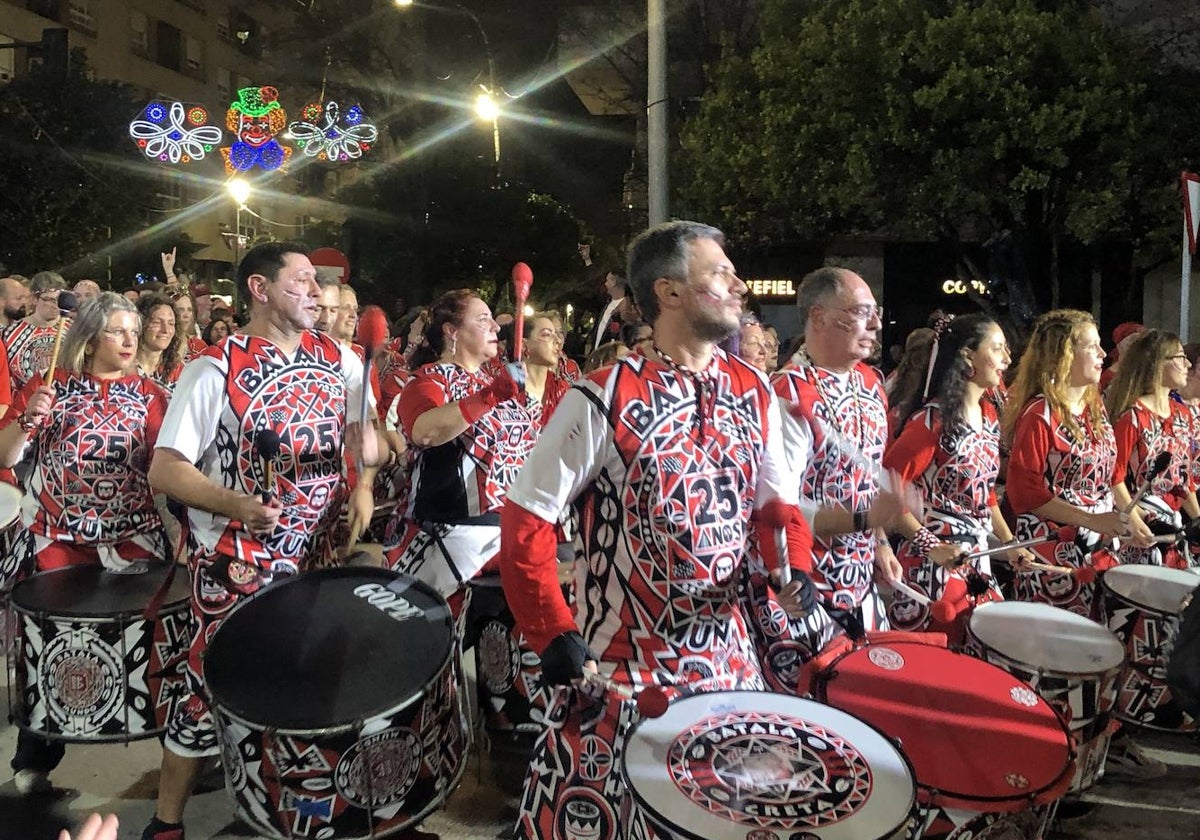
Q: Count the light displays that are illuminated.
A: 3